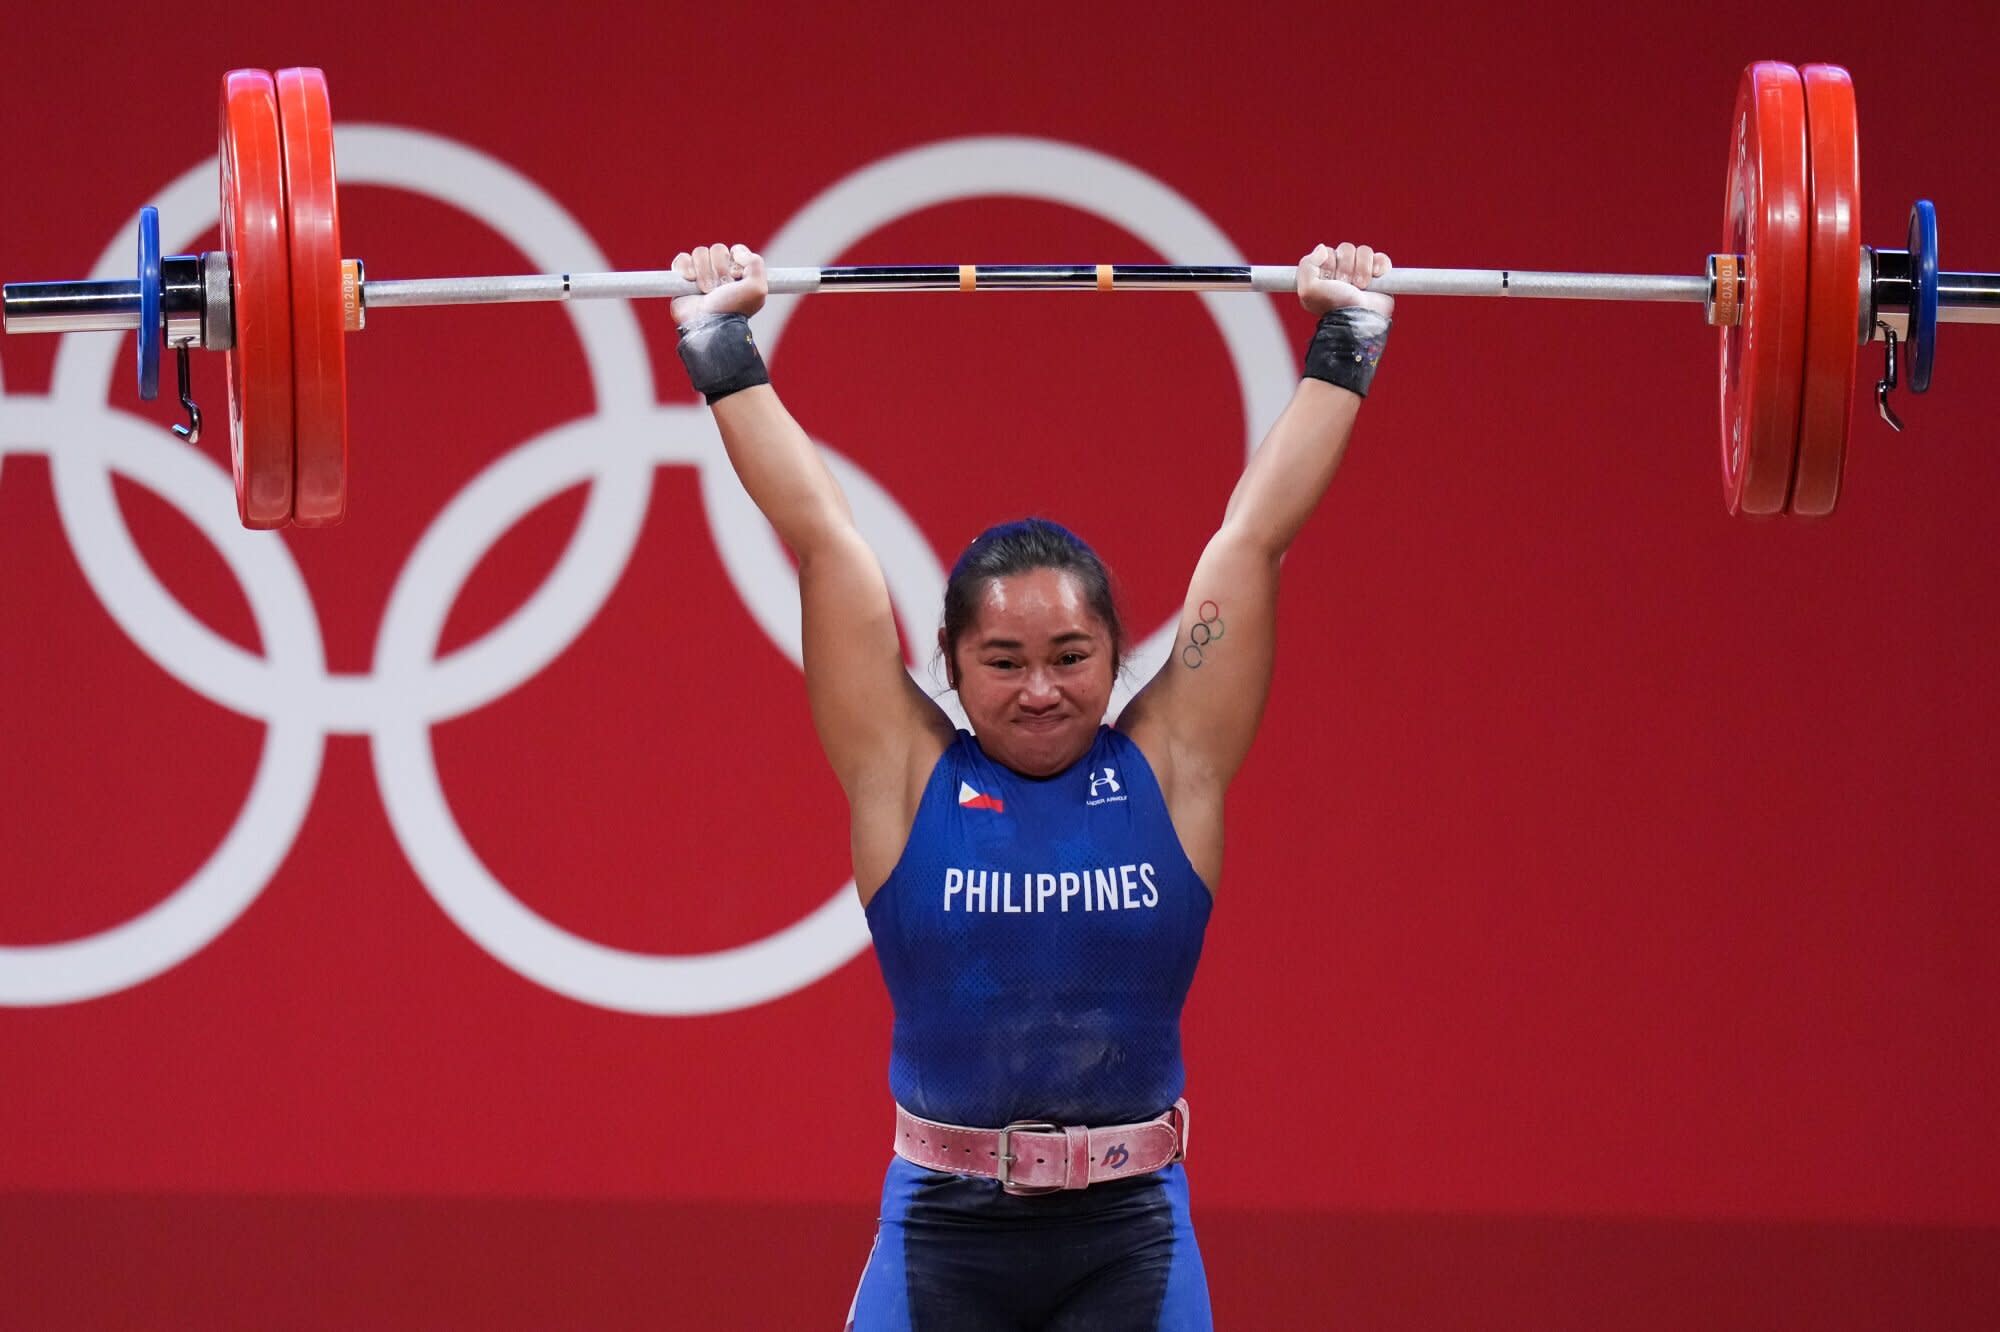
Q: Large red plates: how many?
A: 4